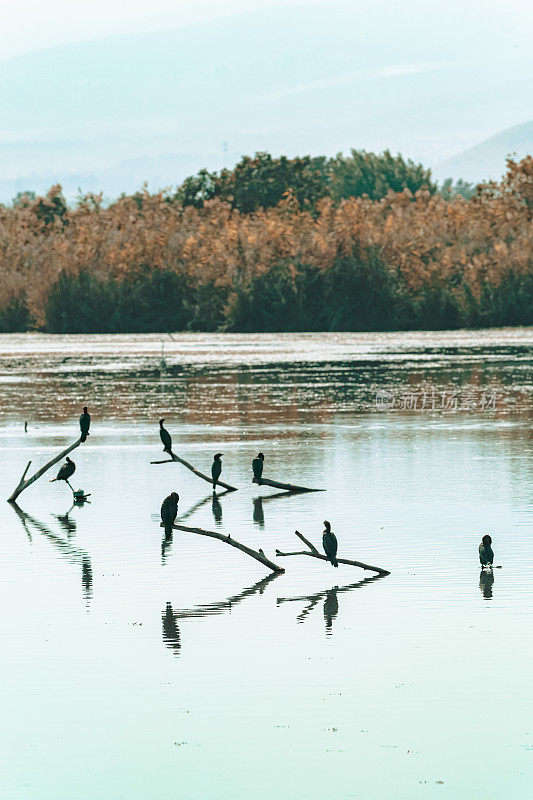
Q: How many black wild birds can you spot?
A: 8